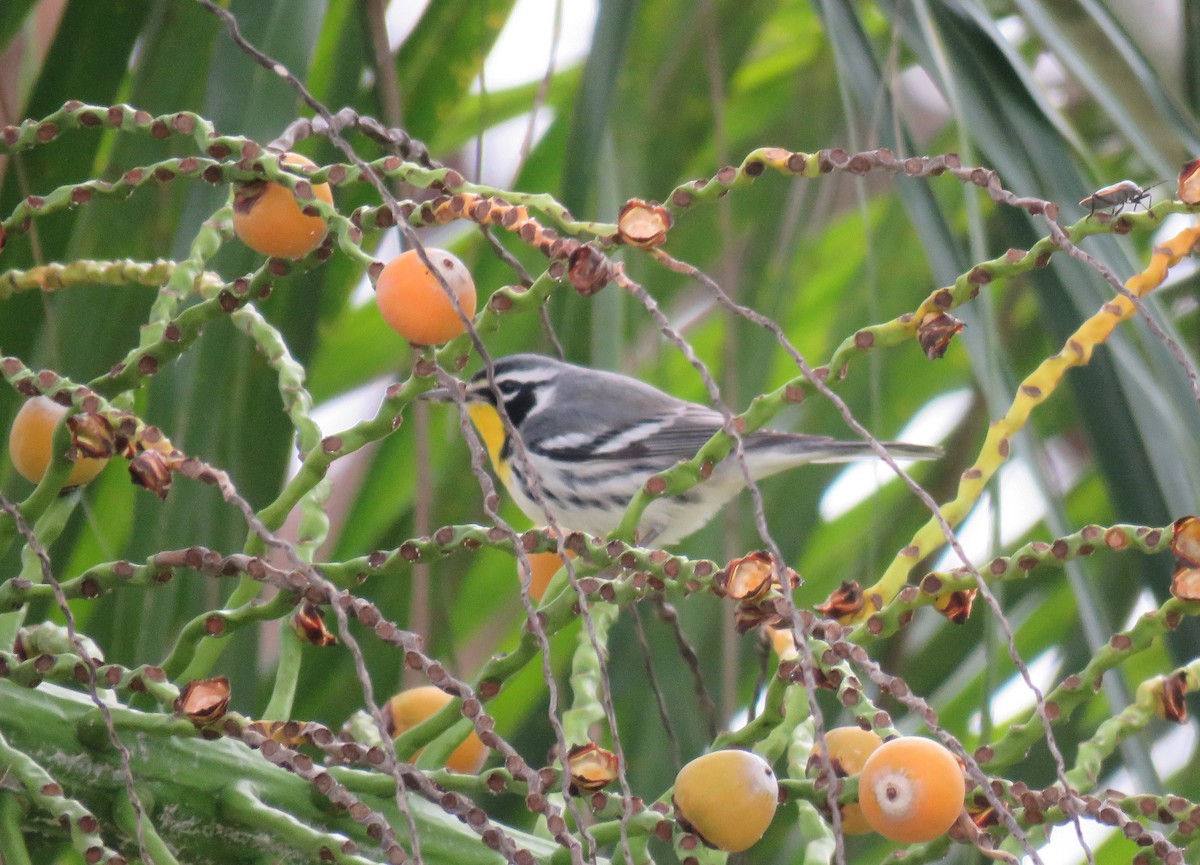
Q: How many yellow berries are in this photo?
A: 8